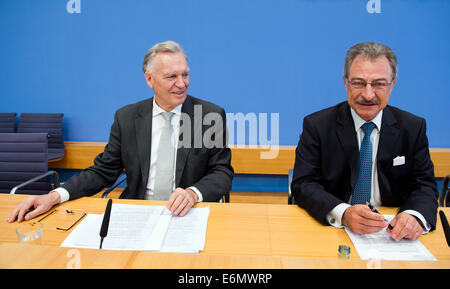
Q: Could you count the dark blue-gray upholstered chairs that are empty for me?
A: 3